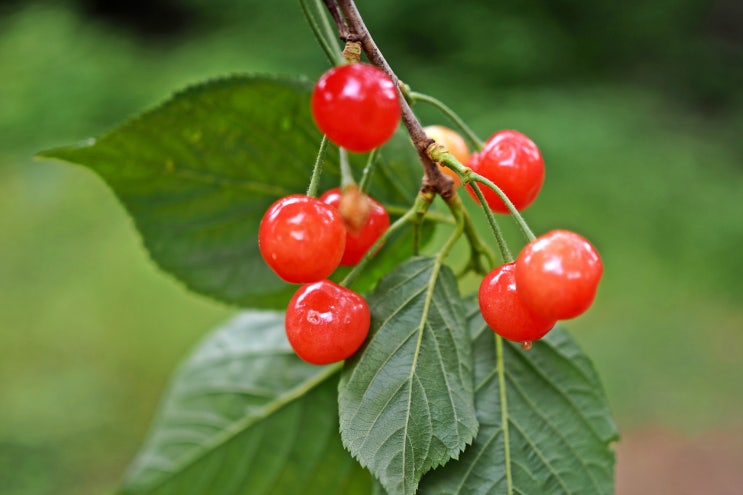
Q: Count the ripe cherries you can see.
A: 7